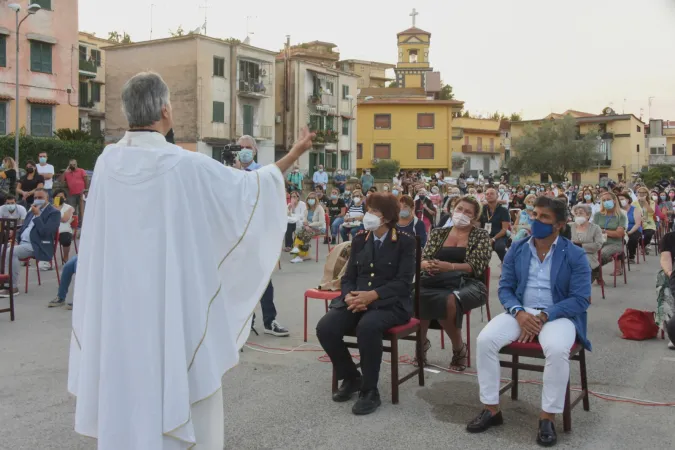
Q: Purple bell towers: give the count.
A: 0